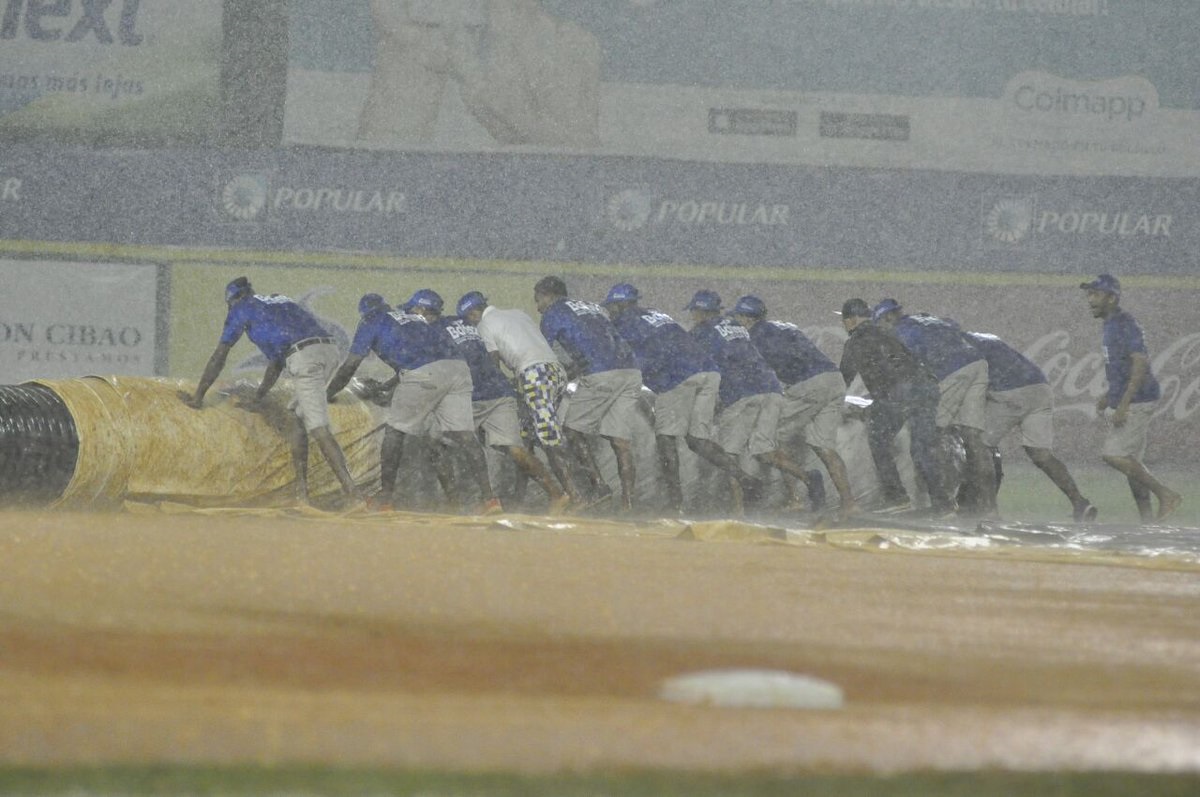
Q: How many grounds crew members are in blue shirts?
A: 10